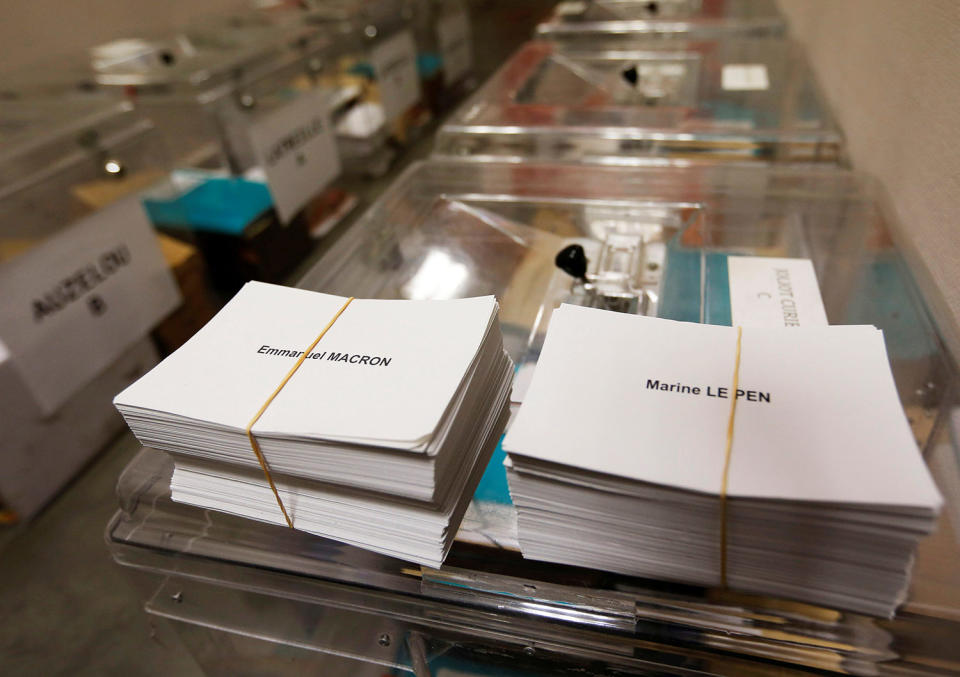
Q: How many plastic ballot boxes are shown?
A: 7